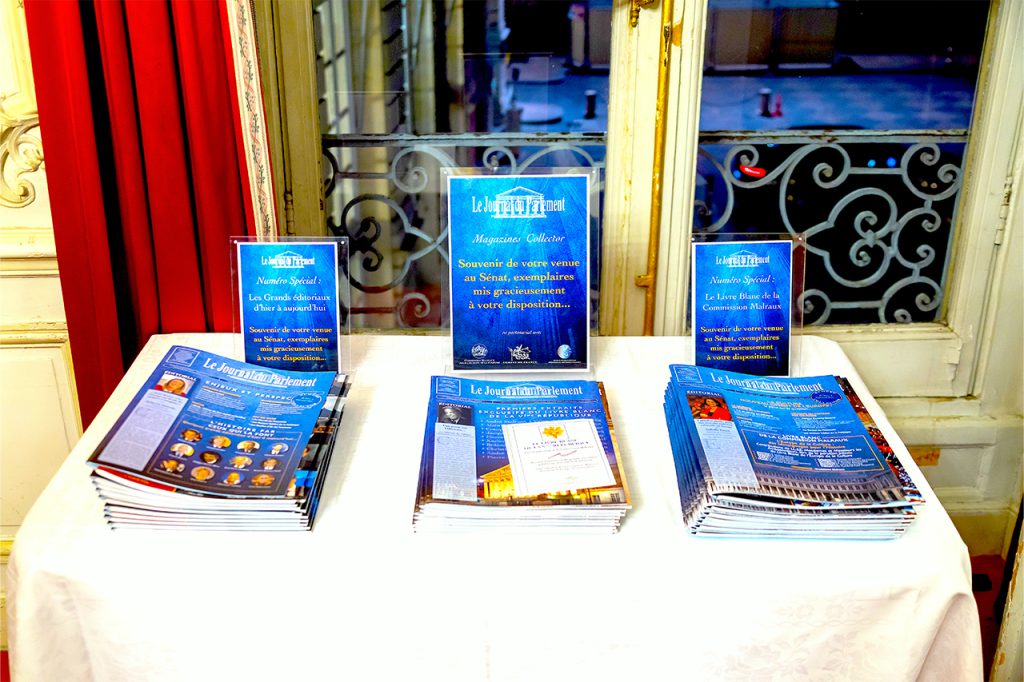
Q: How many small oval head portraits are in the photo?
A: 12